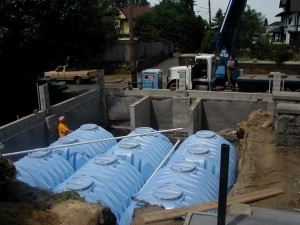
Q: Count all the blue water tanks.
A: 6